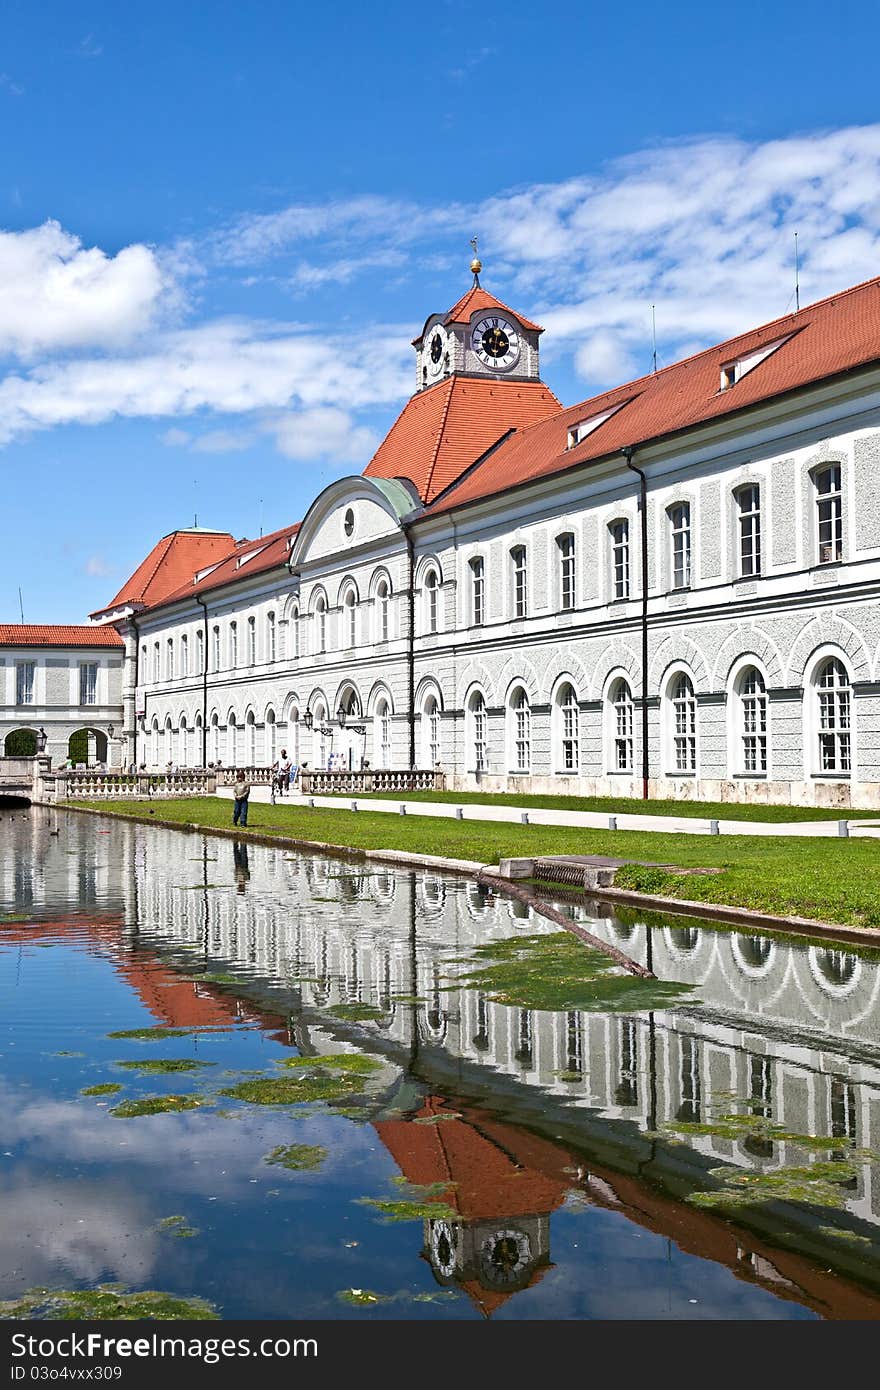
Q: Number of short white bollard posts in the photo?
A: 9